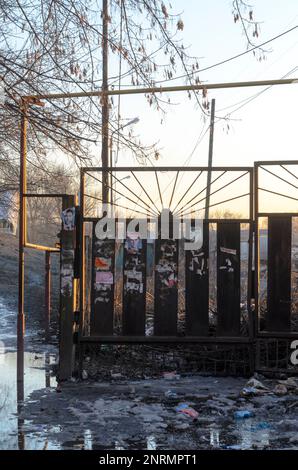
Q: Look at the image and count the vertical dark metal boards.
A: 6